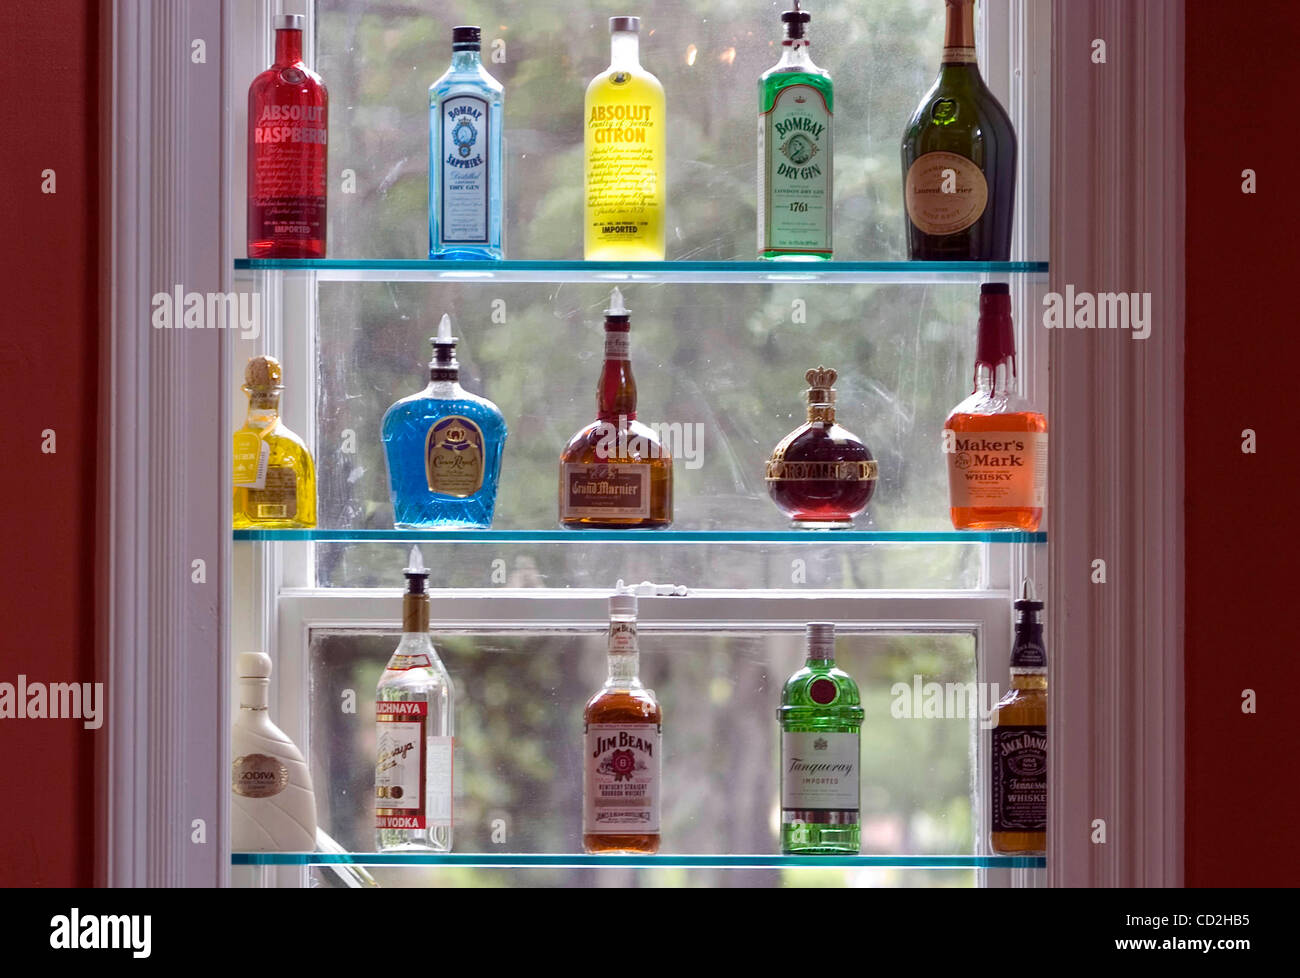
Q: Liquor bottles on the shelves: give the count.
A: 15